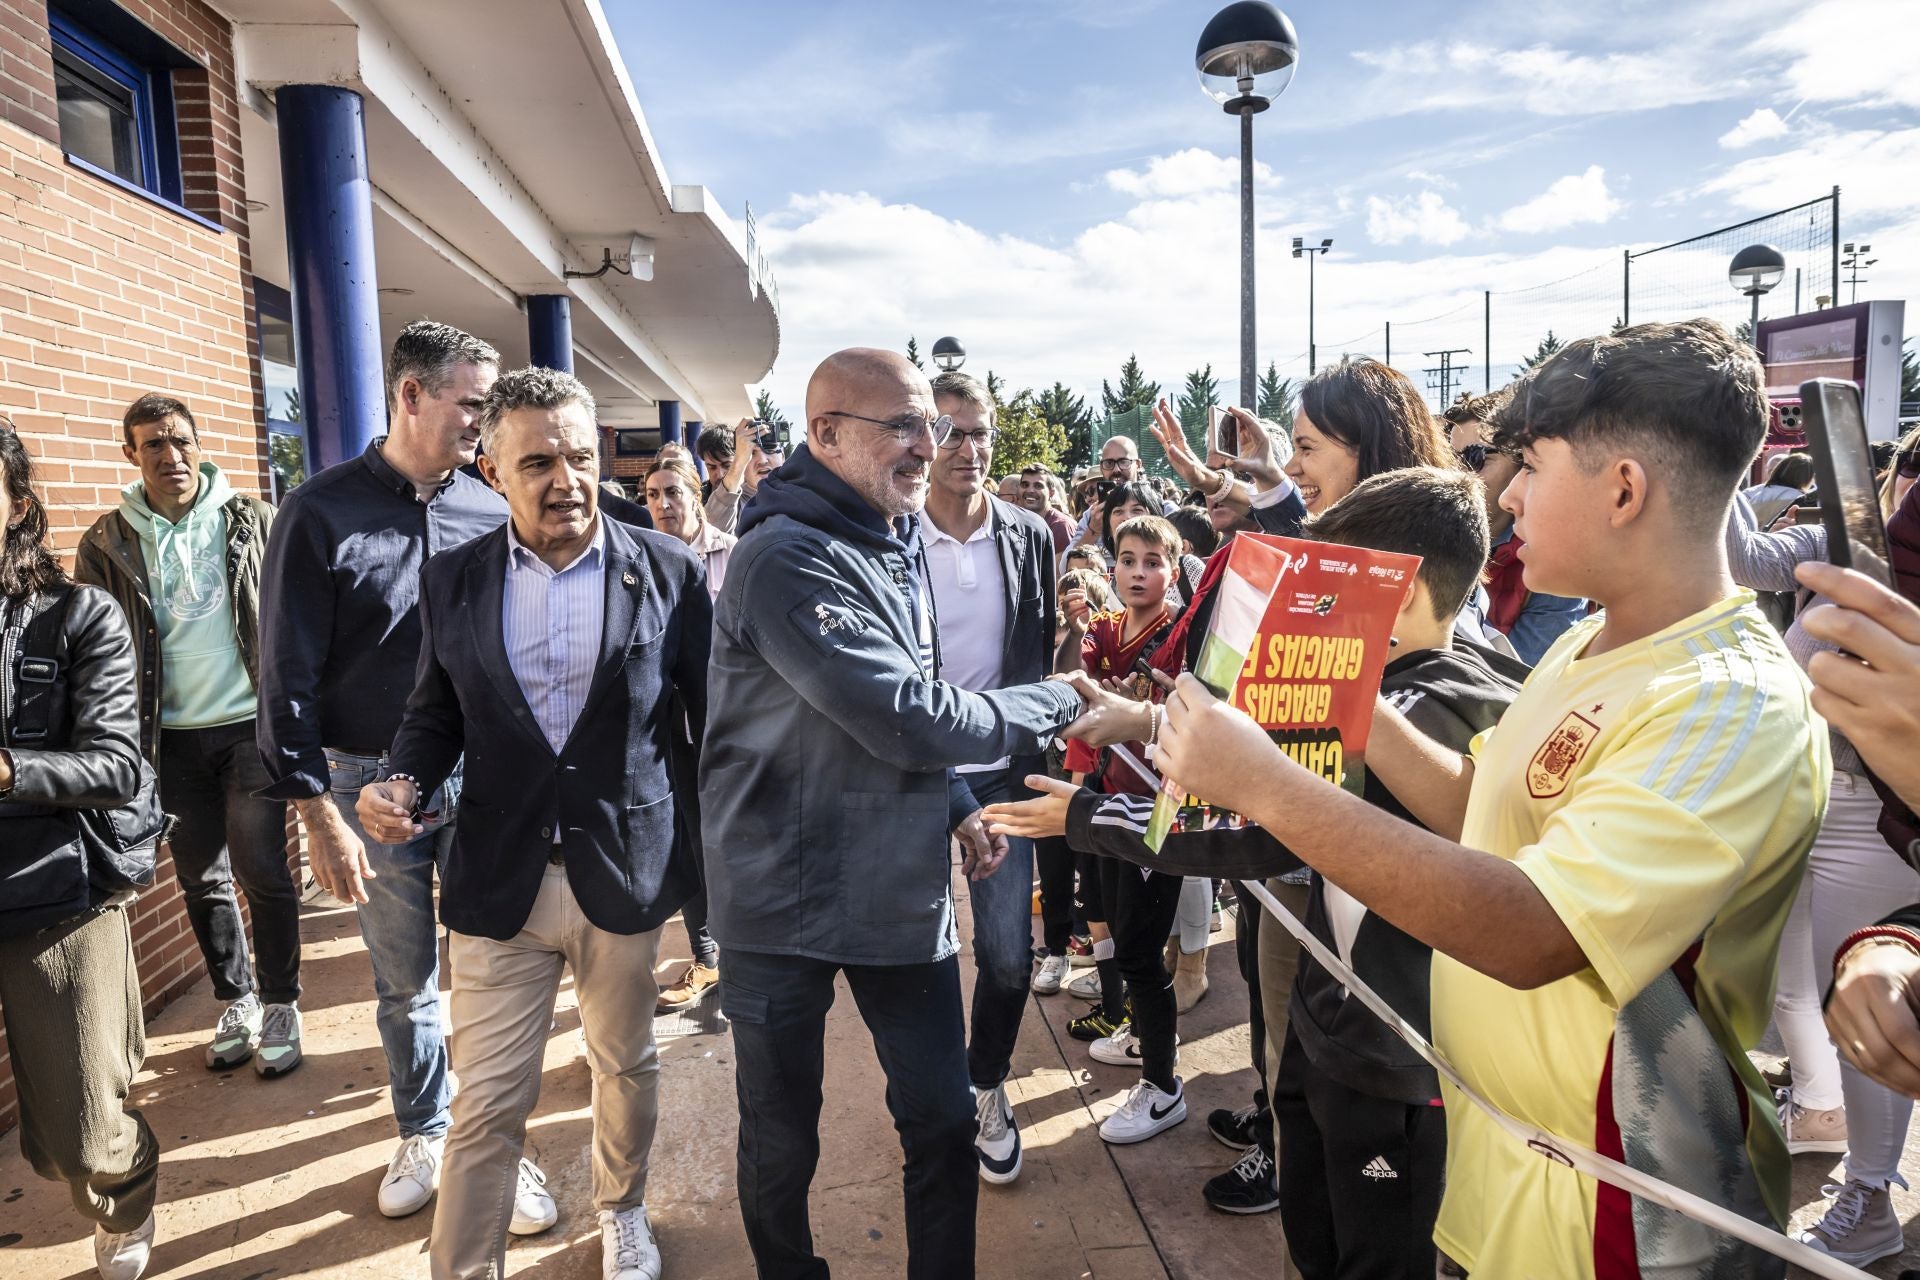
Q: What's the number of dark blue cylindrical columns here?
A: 4